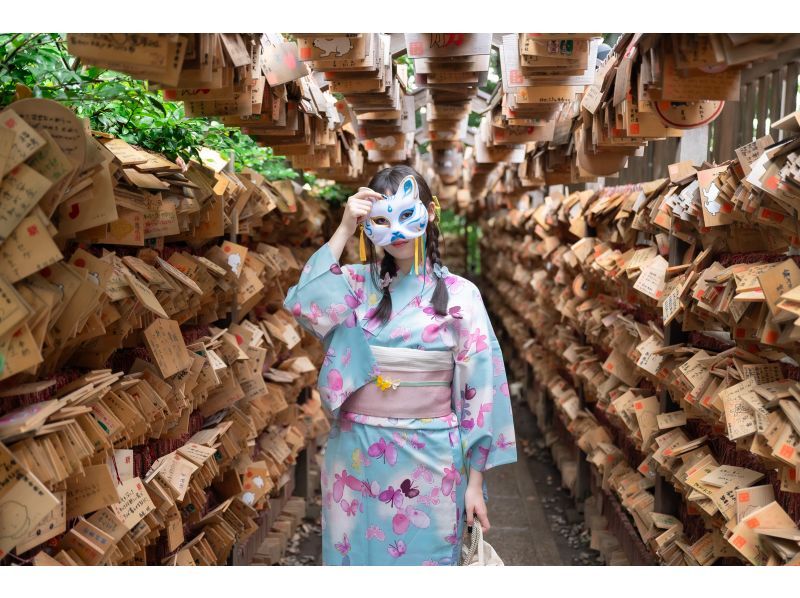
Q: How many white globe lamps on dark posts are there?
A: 0